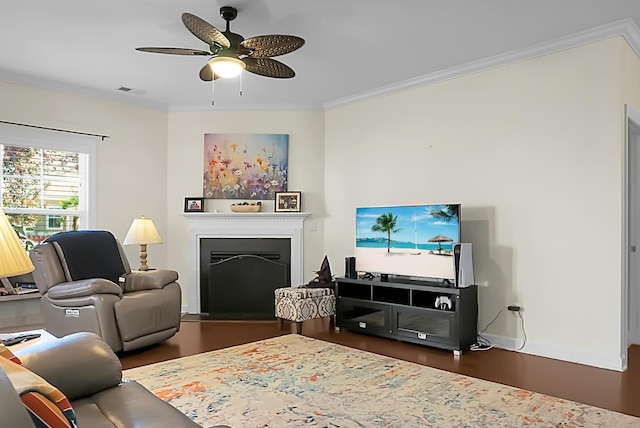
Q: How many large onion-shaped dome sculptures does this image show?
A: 0